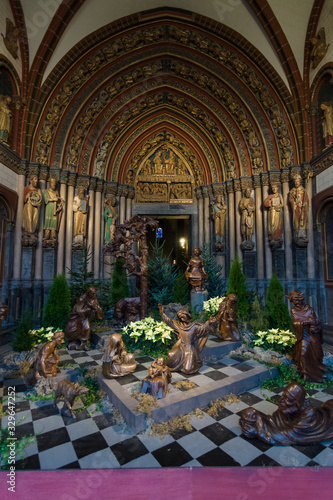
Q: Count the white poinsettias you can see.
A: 4